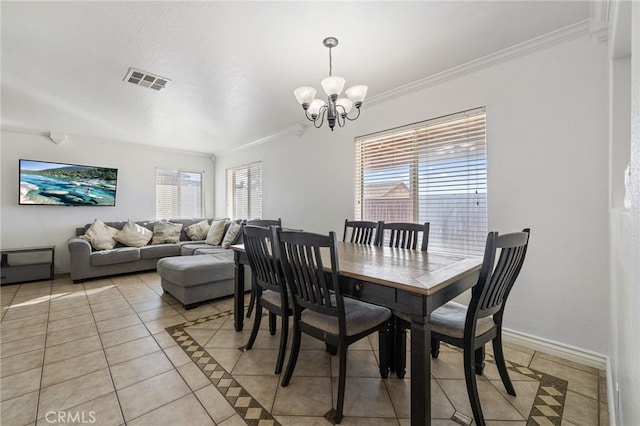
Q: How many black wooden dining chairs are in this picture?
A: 6